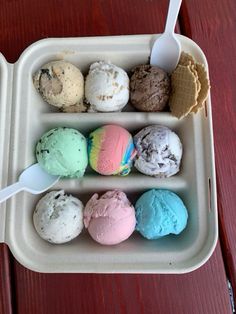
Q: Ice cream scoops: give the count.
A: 9